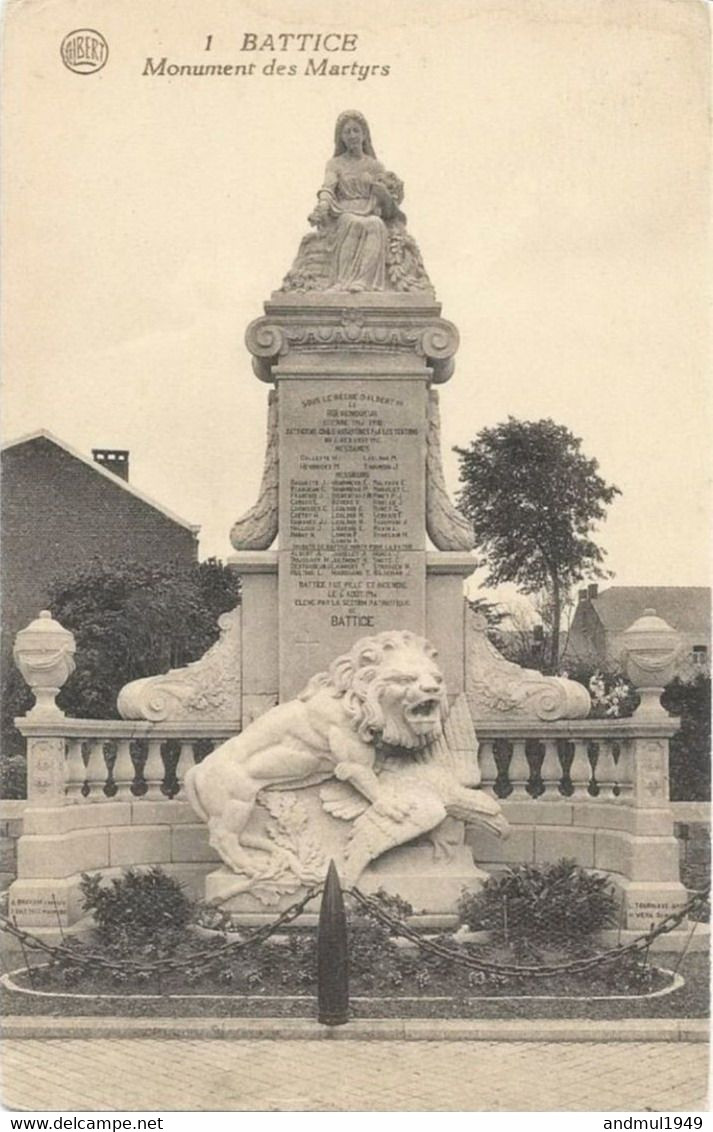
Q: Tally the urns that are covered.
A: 2